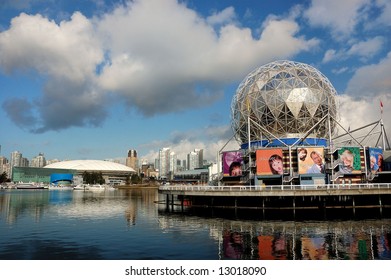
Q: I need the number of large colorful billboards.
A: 5